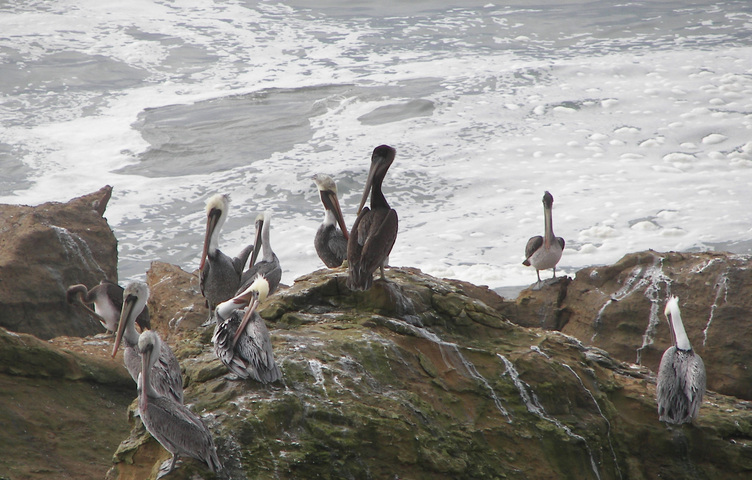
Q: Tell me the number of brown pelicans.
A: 10